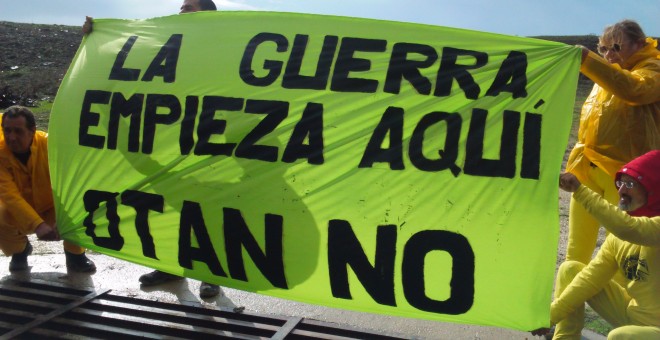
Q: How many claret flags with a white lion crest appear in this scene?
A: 0